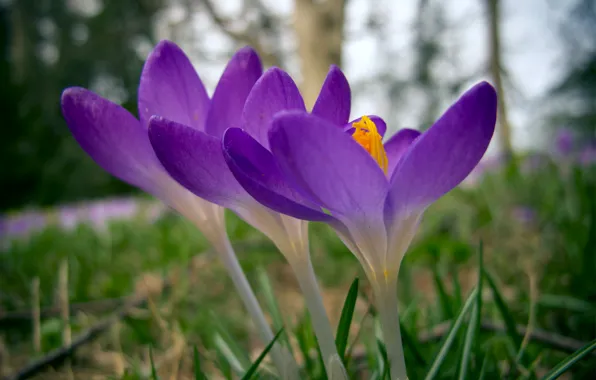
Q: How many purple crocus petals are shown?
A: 11